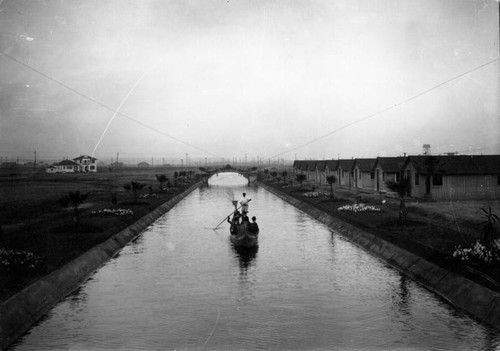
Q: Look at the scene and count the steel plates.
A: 0